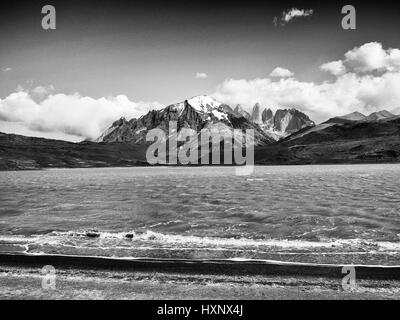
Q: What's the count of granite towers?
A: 3